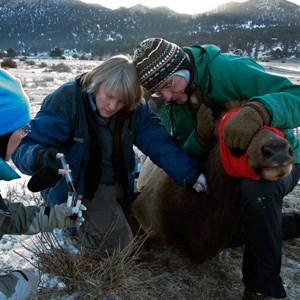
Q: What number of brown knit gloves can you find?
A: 2